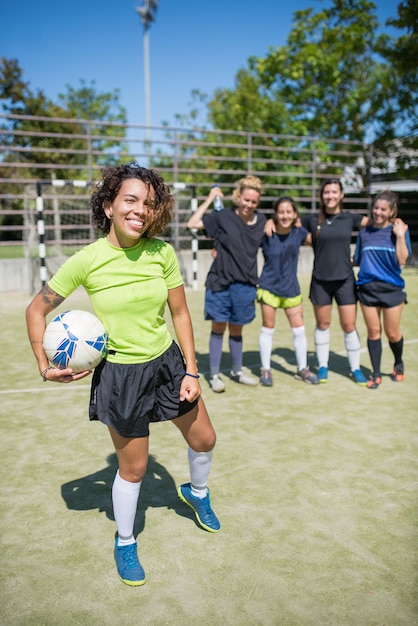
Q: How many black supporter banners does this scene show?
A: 0